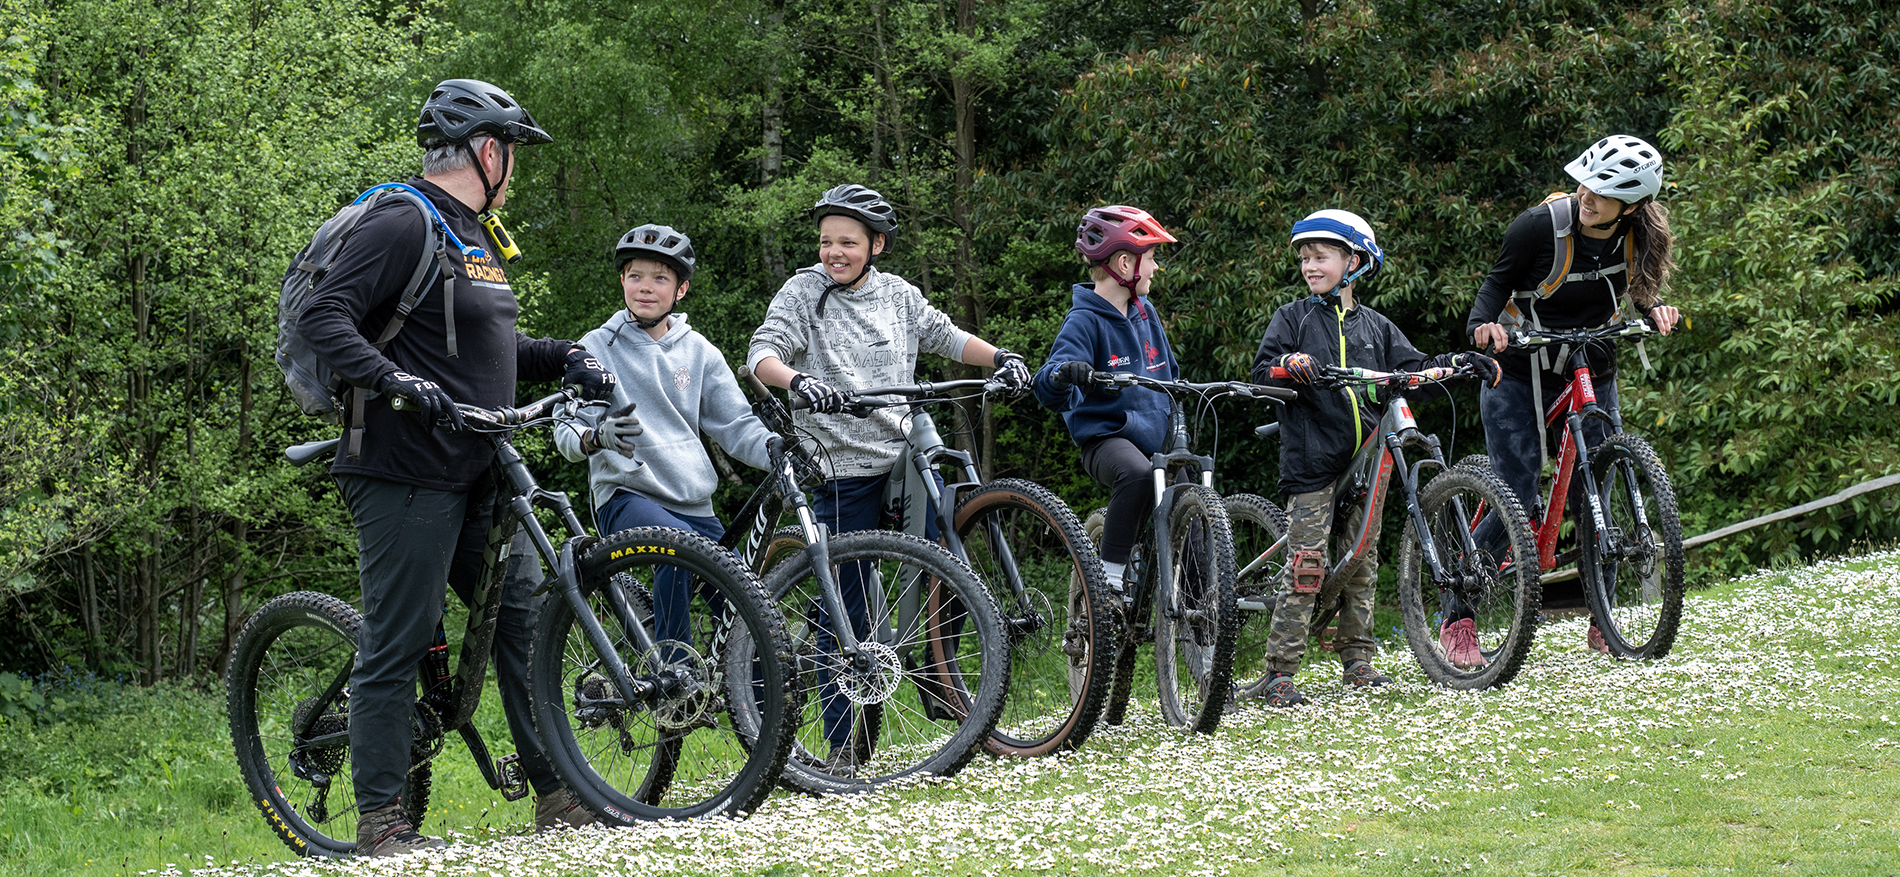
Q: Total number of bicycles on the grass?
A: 6